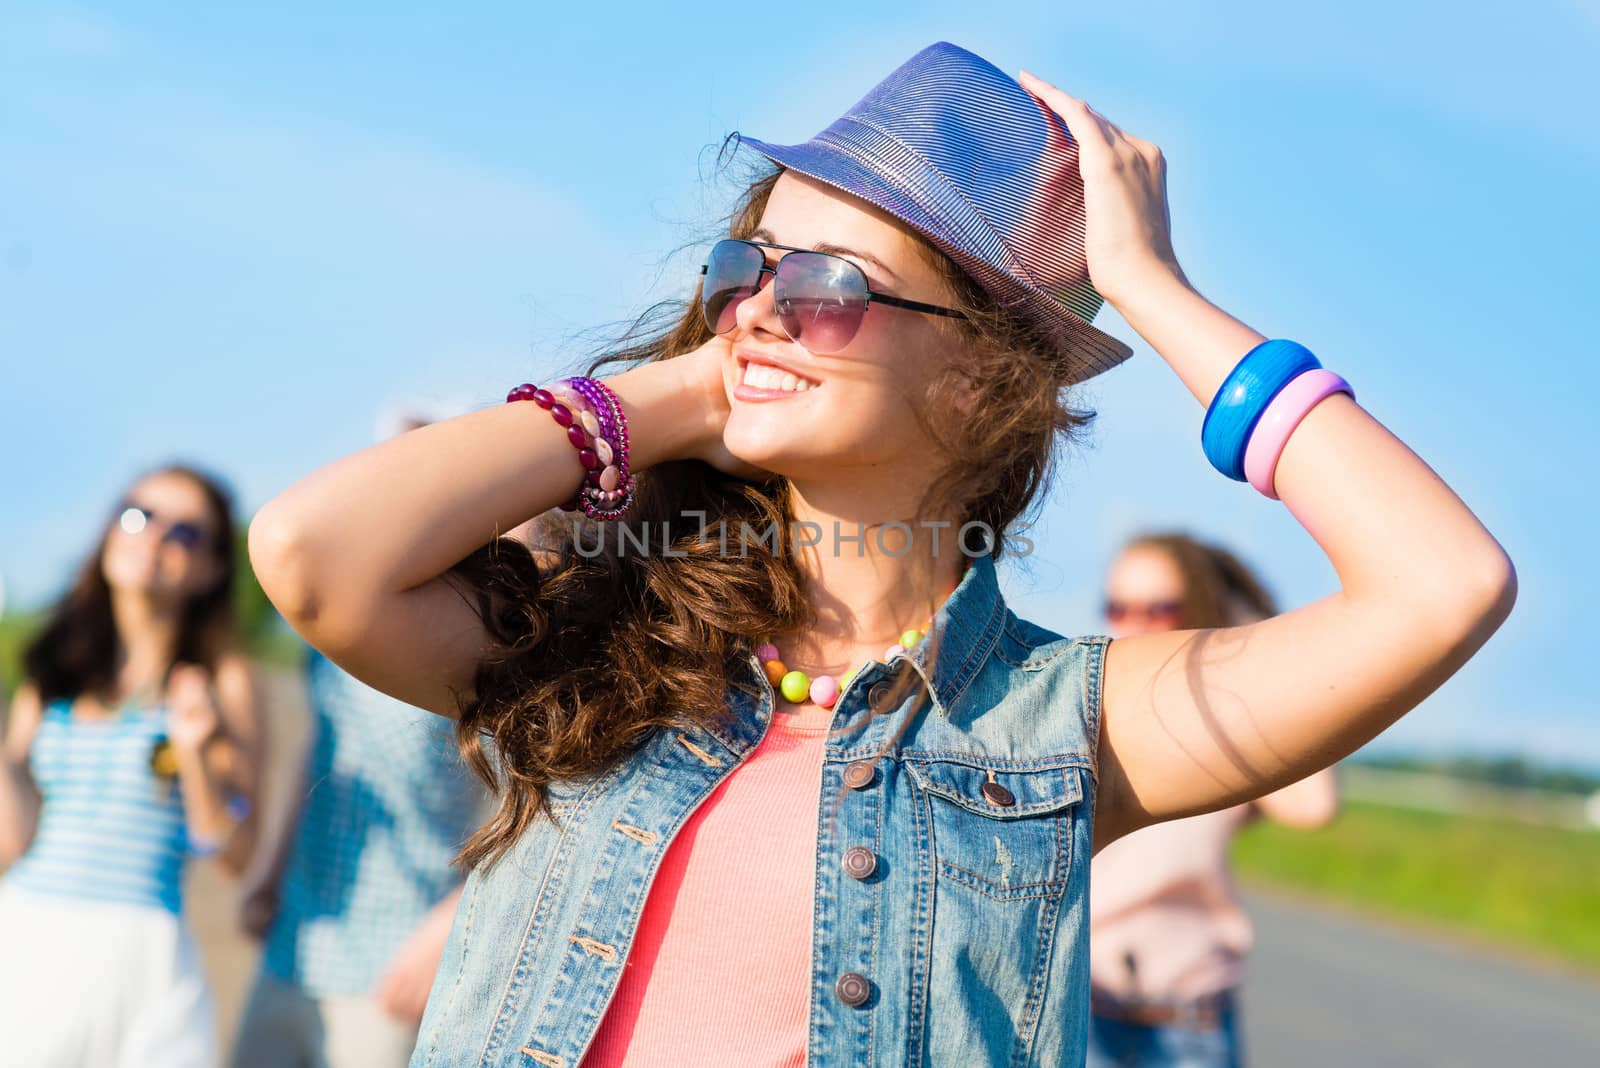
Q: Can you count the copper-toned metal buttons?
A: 5